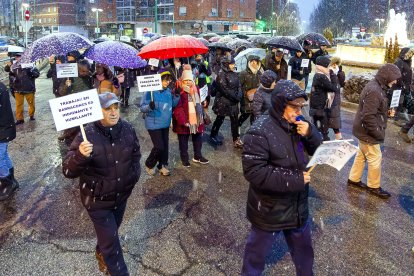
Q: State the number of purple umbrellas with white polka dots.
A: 2